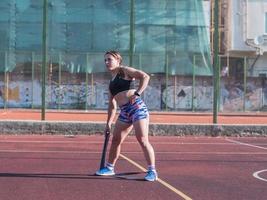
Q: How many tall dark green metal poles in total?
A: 3